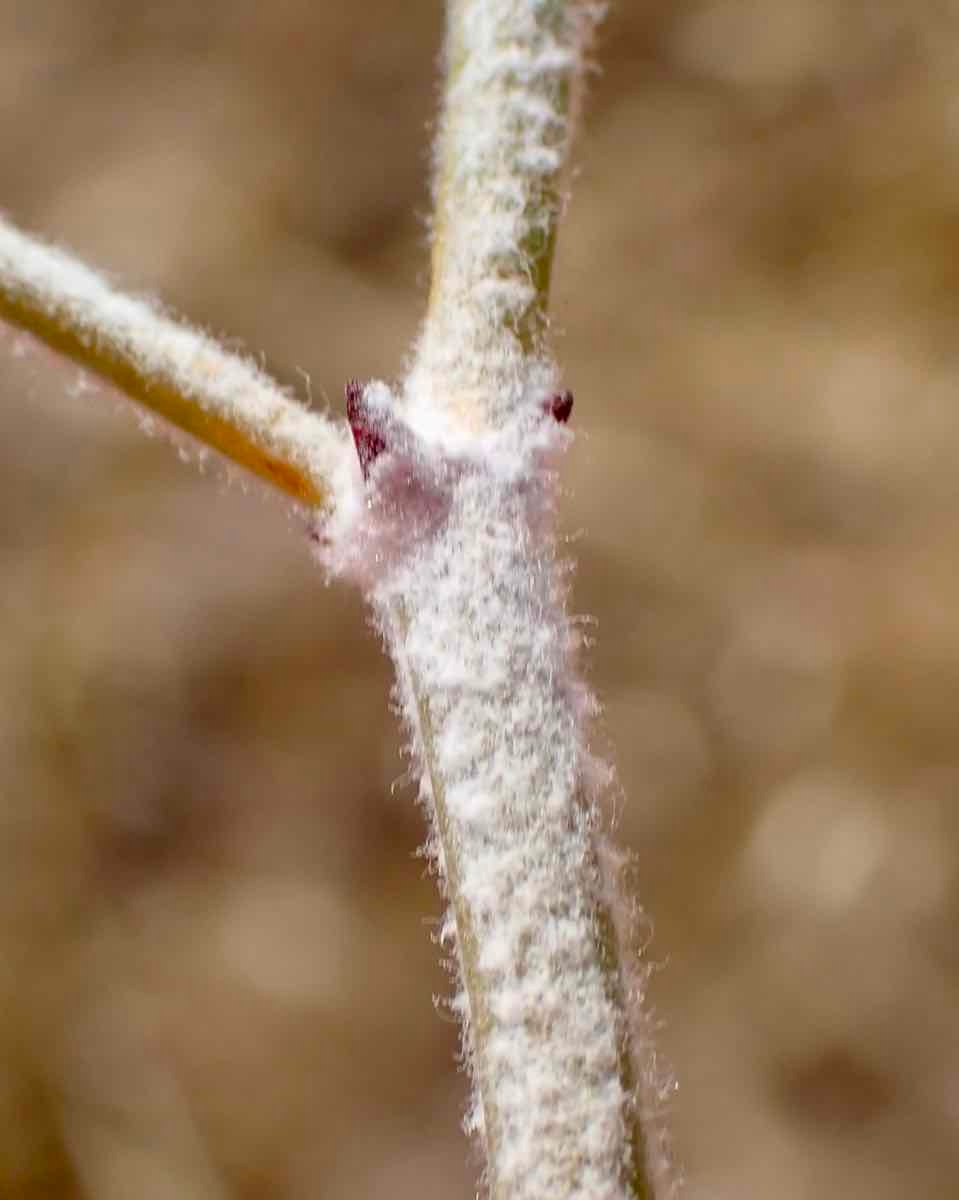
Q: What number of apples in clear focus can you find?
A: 0